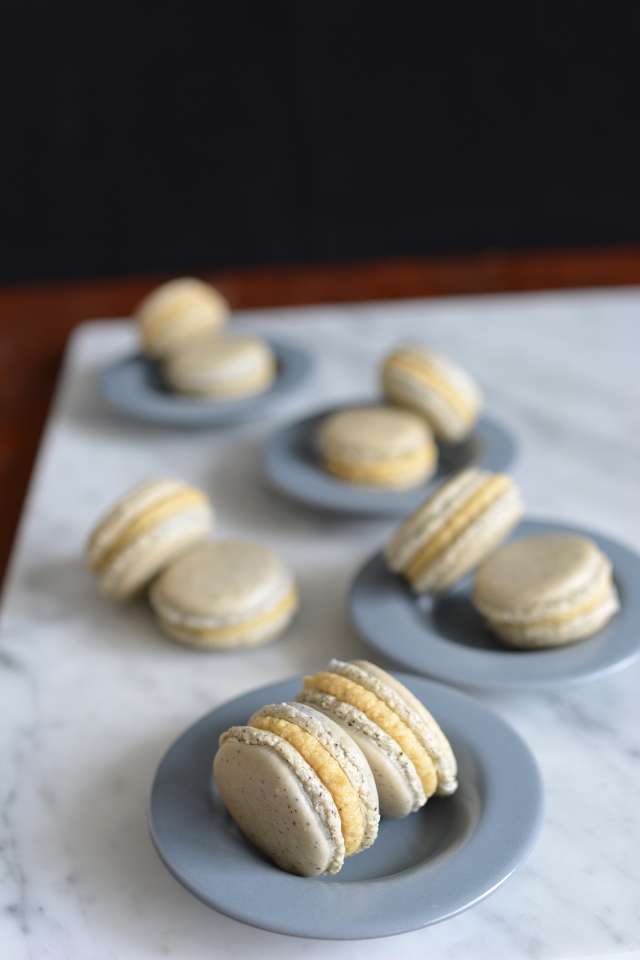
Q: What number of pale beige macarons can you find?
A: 10